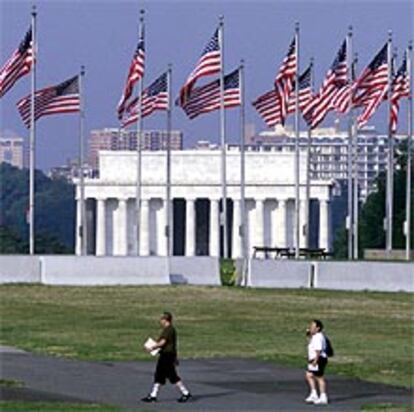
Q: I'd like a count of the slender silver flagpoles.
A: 13